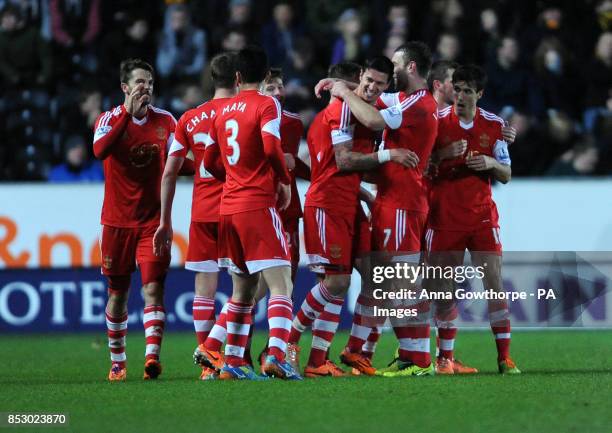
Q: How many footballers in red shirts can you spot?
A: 9